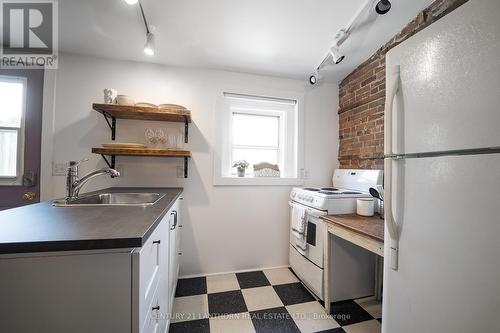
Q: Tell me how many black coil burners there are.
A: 4